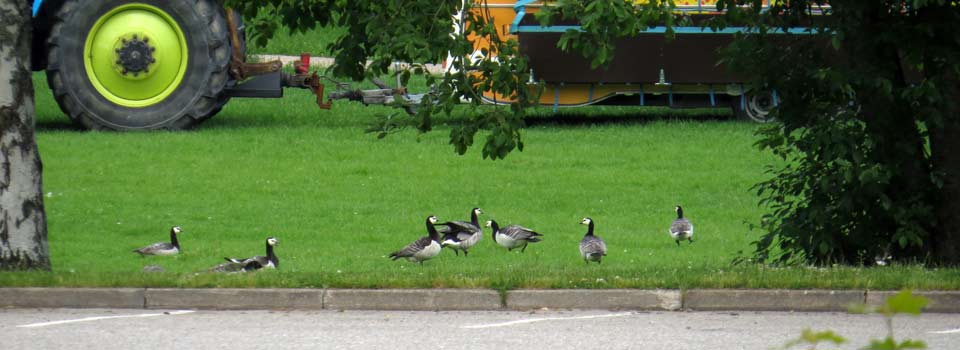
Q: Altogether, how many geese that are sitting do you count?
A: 2